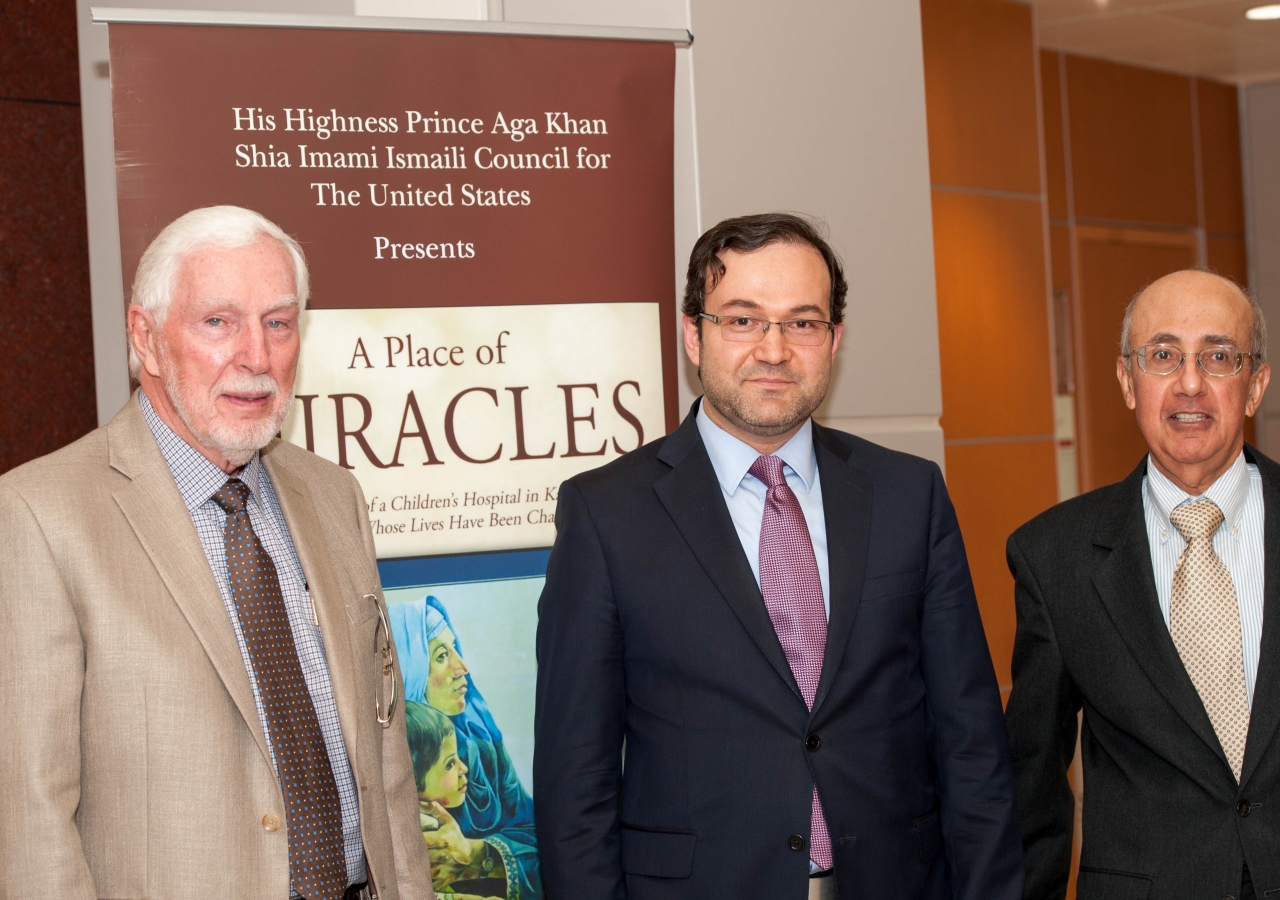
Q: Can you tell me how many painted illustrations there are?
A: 1